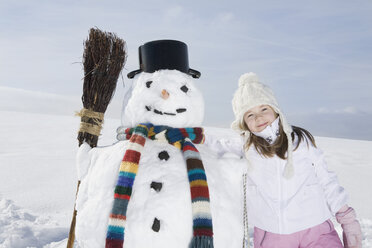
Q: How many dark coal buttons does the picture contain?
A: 3